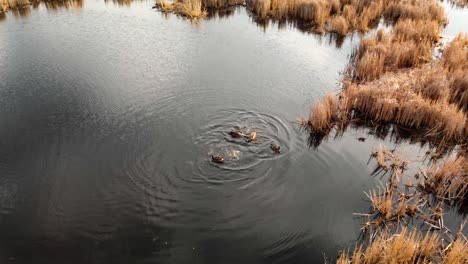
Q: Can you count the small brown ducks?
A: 4